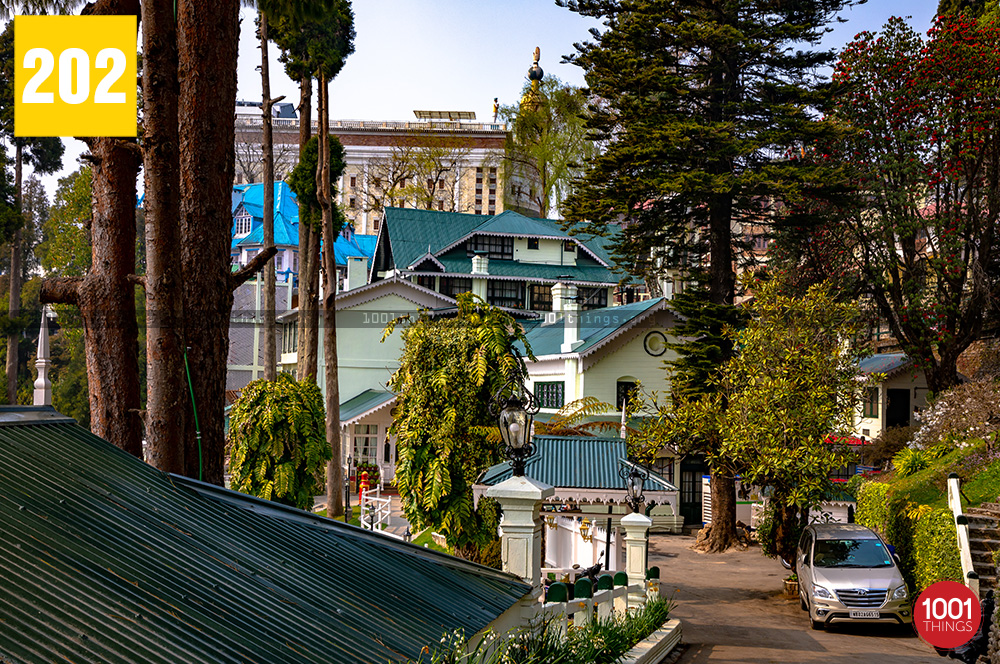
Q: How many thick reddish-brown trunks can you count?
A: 3